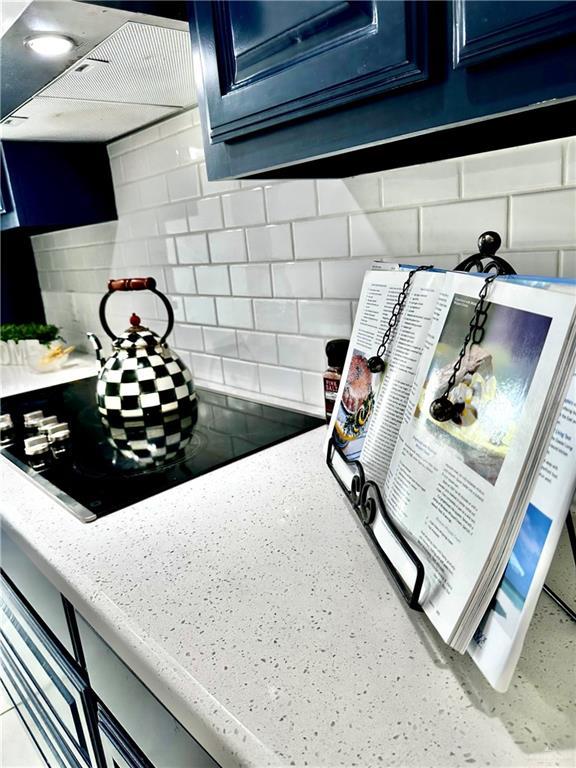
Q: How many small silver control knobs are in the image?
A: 5